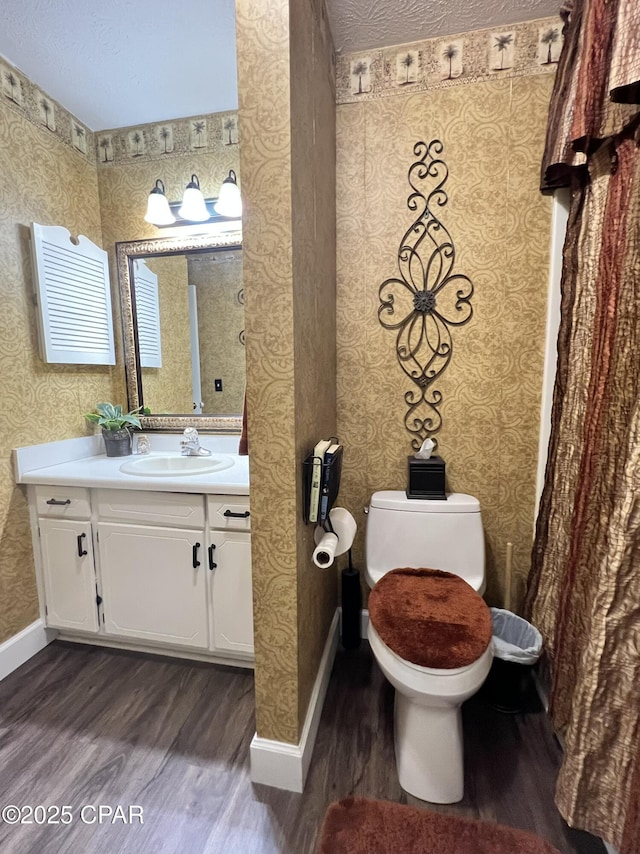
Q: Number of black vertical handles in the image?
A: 3